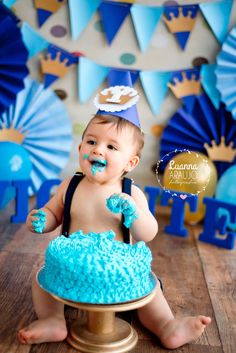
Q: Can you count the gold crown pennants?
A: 4